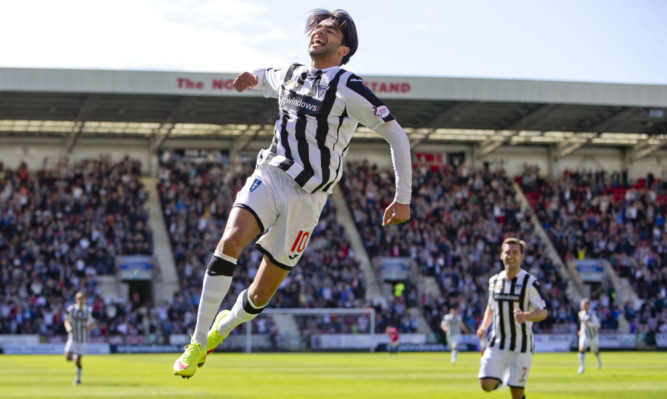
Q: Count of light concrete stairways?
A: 3